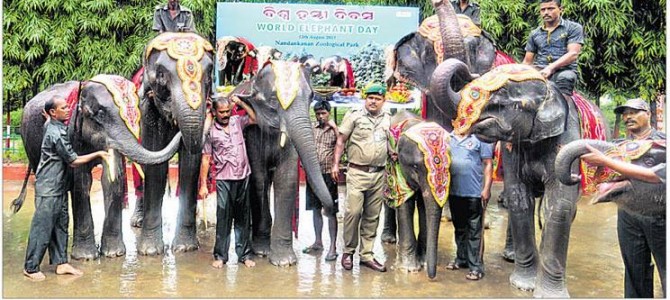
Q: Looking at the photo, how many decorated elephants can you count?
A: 7